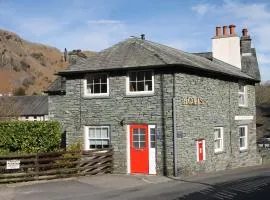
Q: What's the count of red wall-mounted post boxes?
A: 1